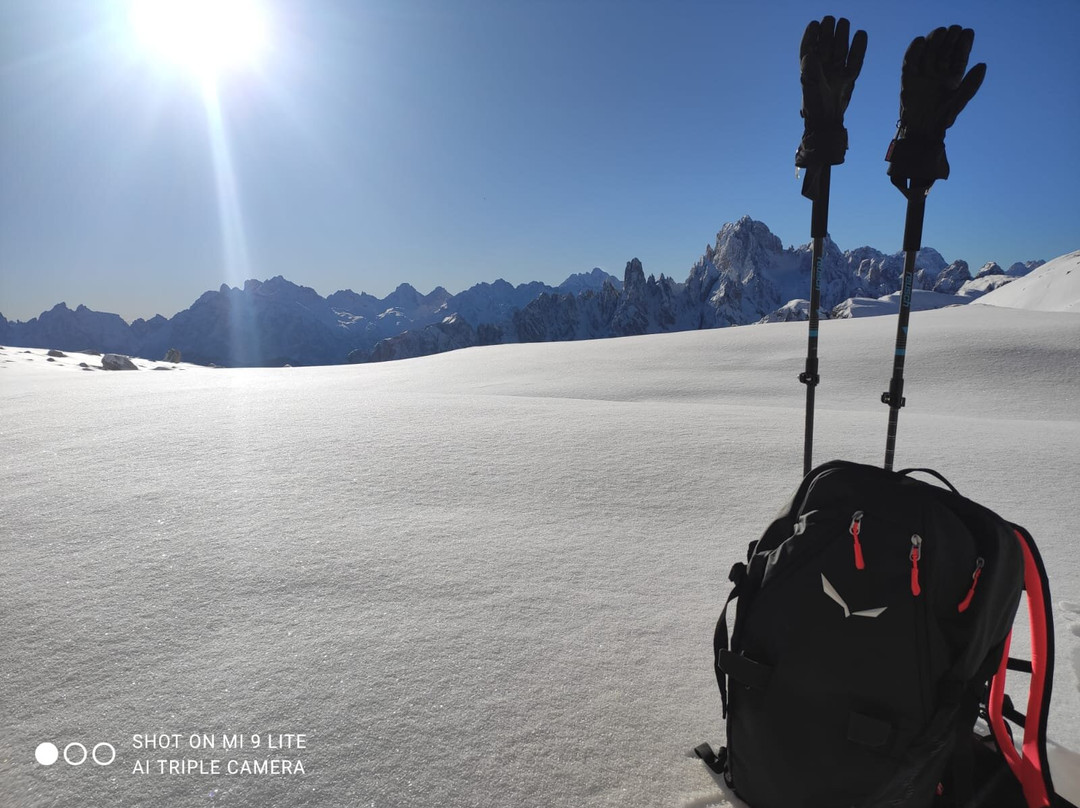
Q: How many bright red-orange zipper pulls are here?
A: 3